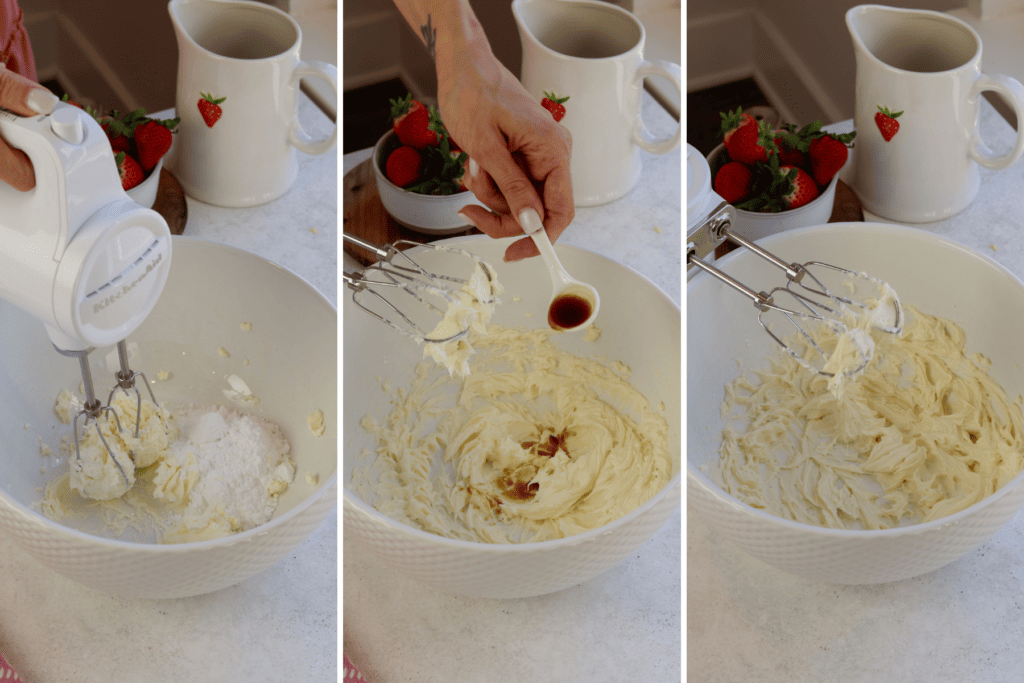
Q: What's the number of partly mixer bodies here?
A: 2